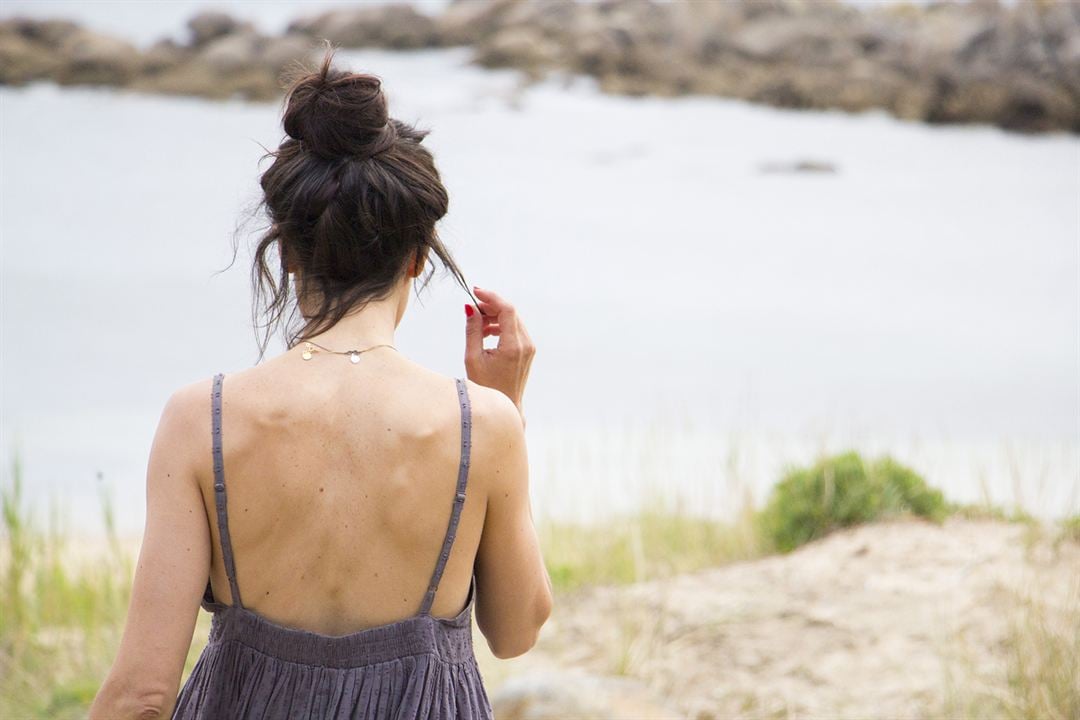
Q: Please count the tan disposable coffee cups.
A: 0